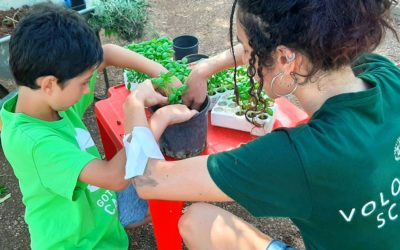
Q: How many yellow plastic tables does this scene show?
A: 0